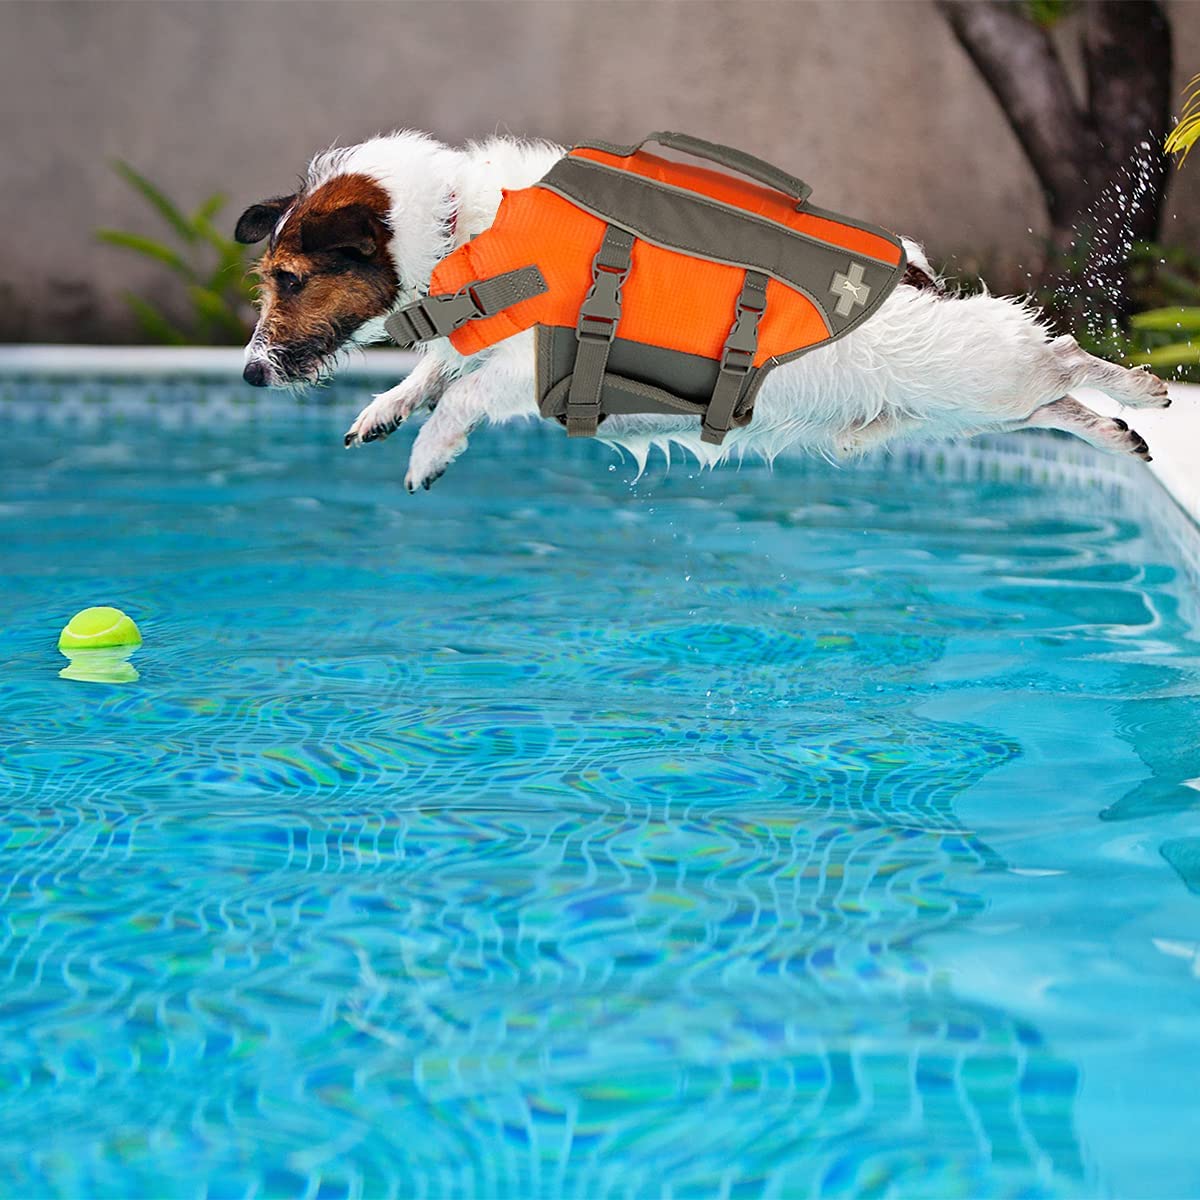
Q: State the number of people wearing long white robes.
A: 0